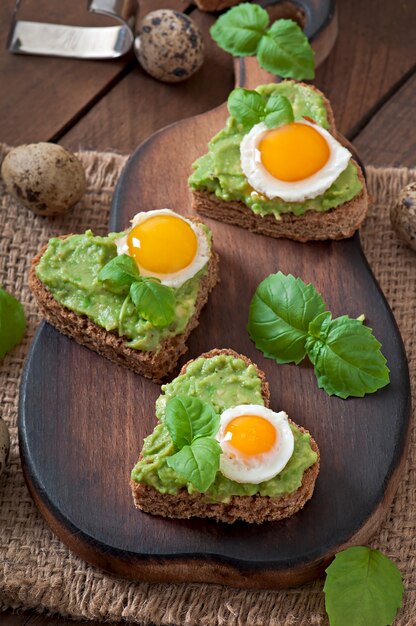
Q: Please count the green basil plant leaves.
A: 12